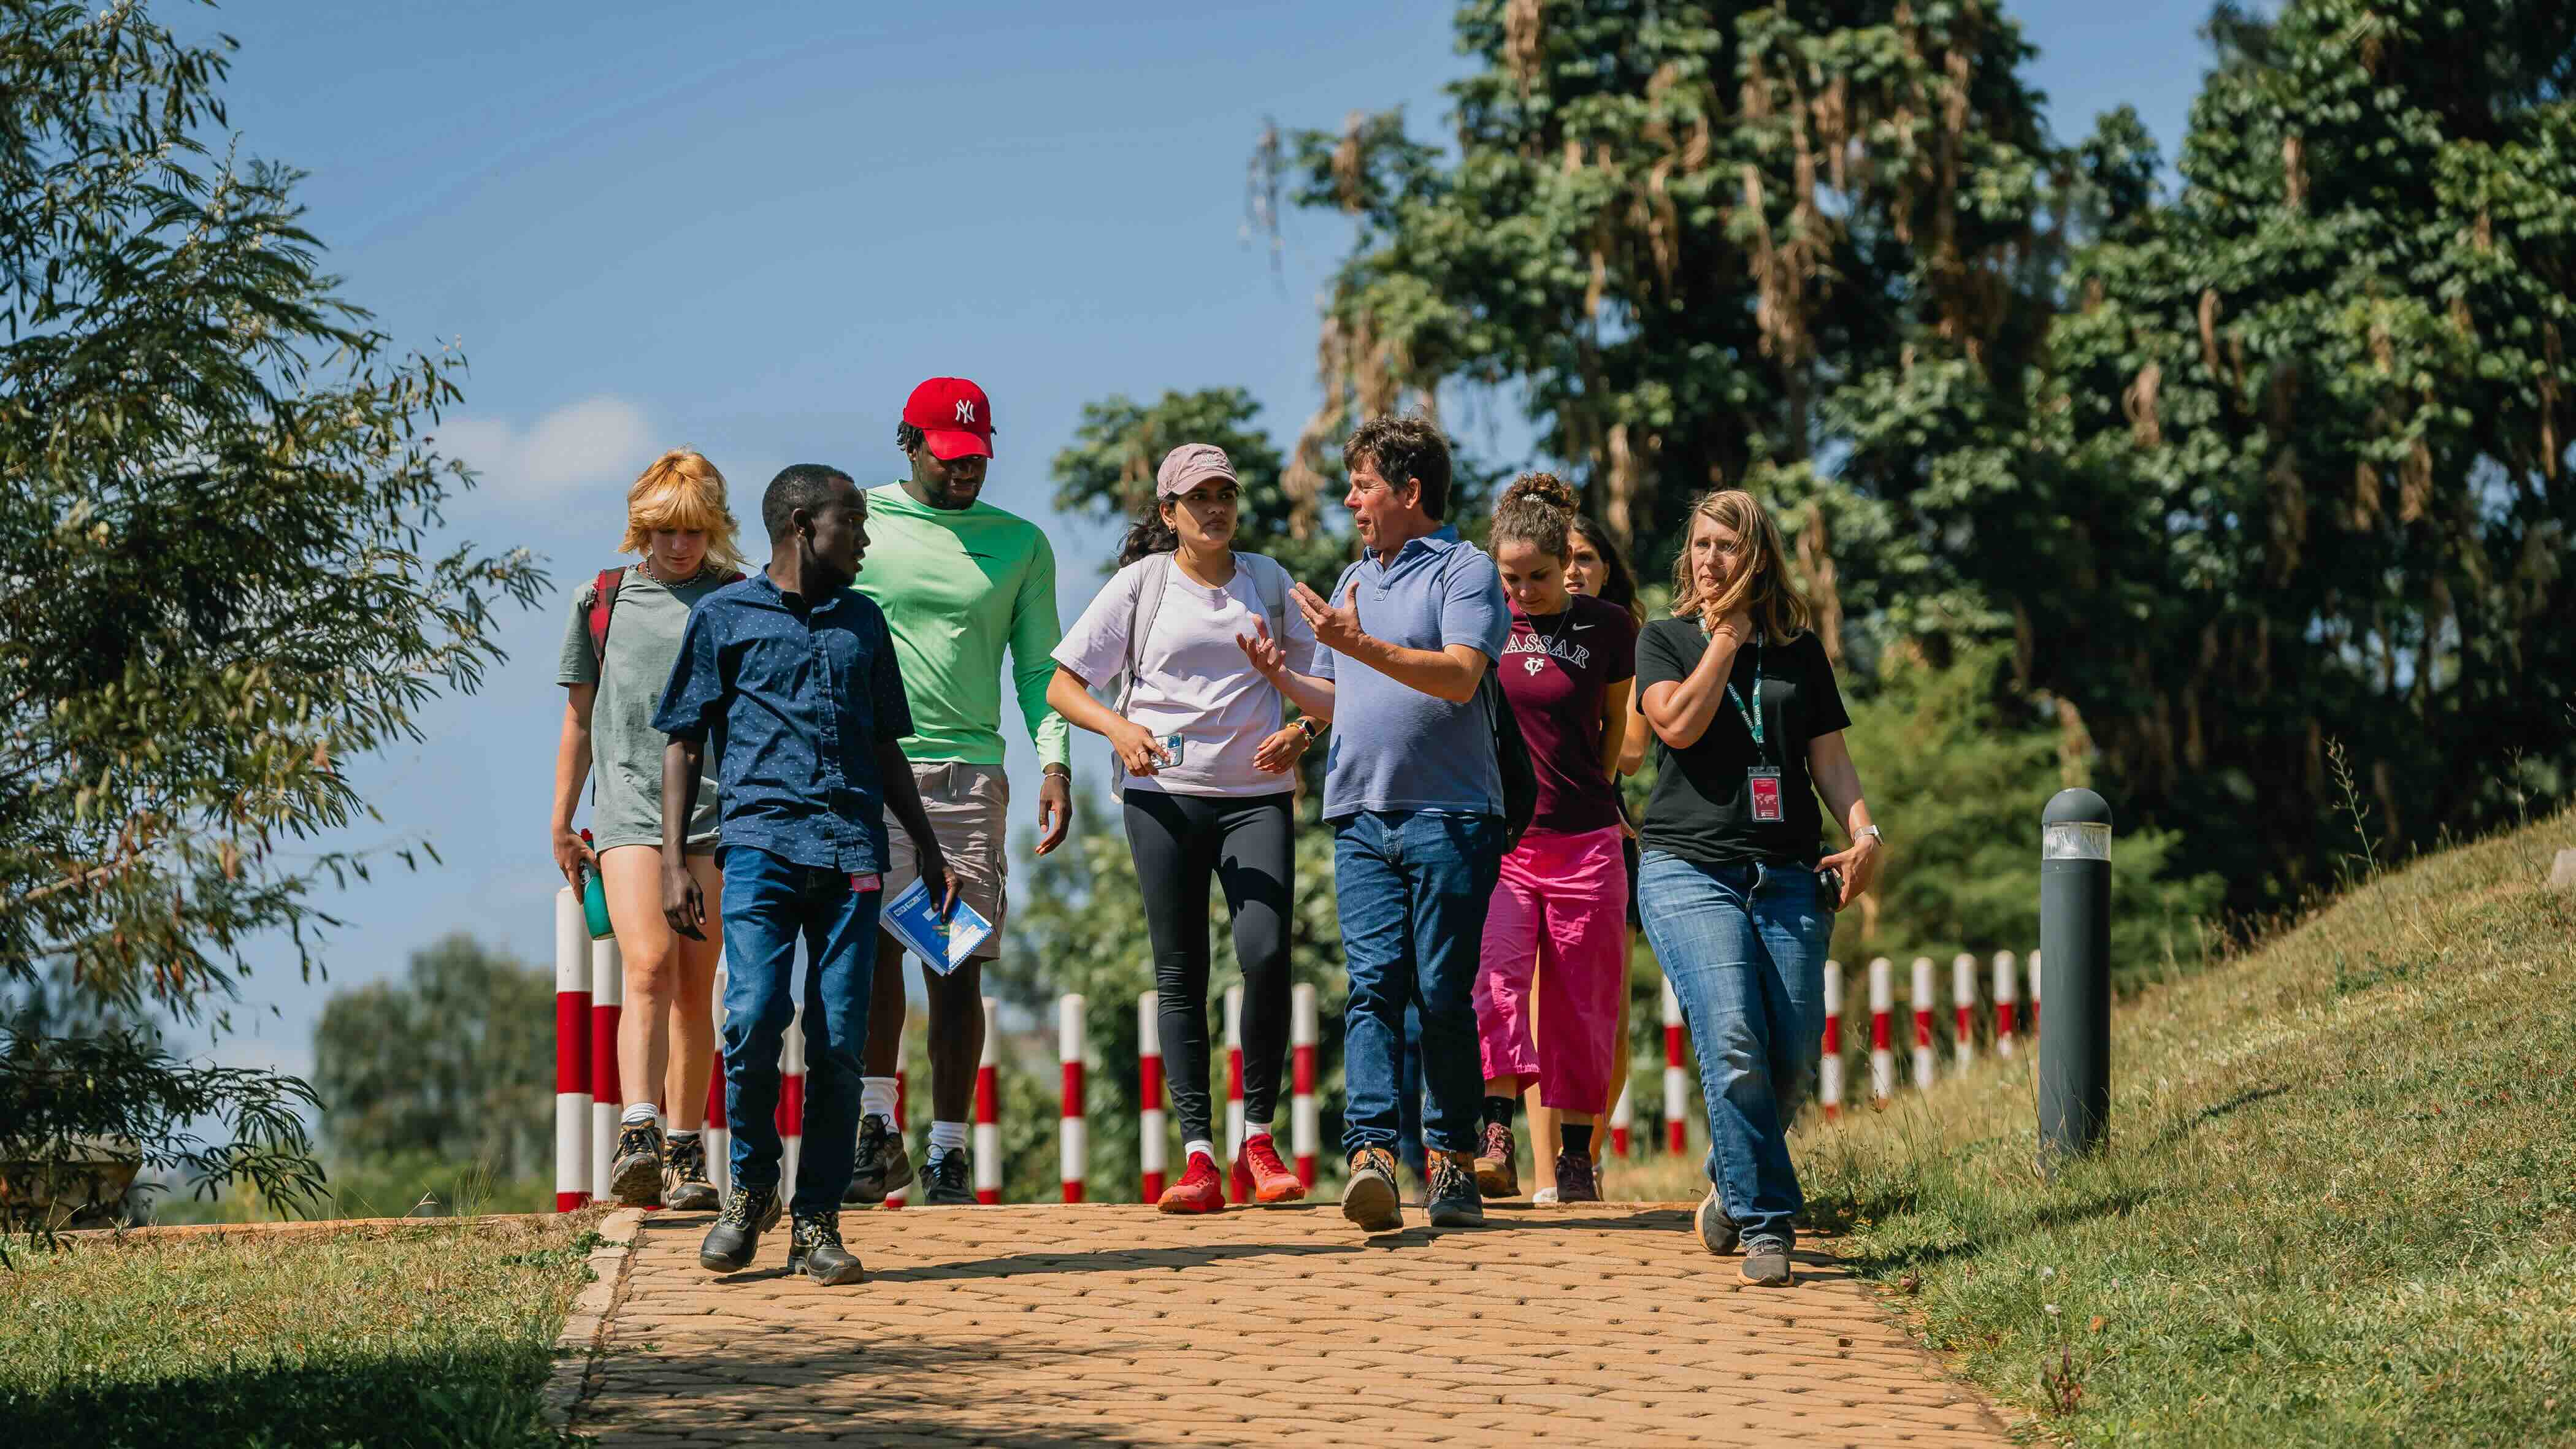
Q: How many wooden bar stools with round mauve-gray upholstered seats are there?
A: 0